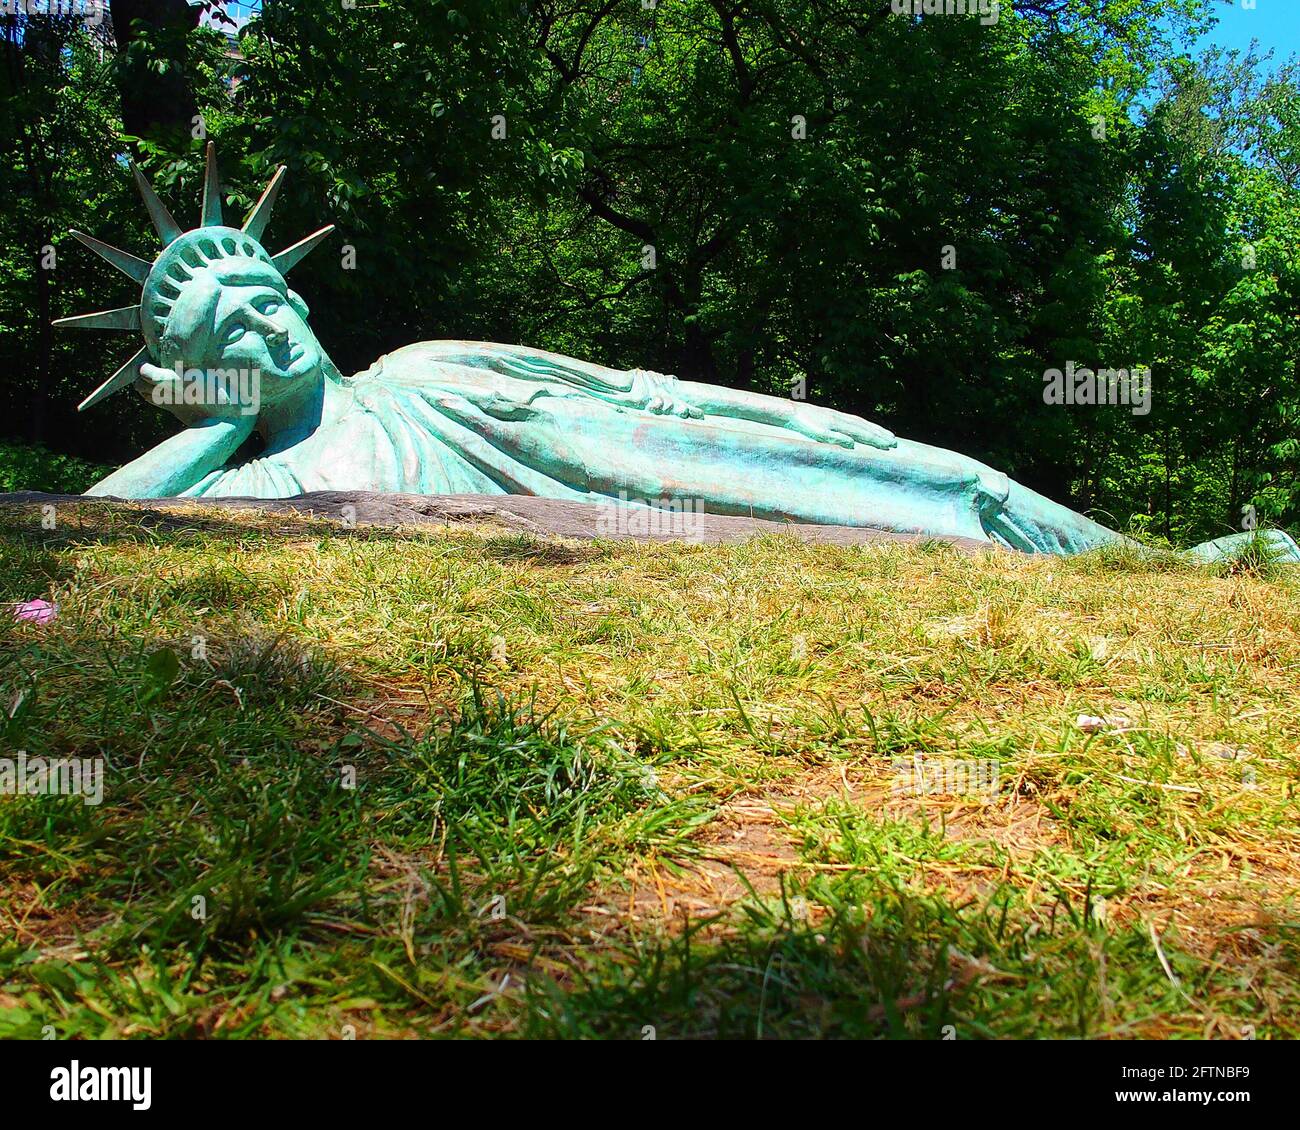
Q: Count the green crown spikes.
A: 7